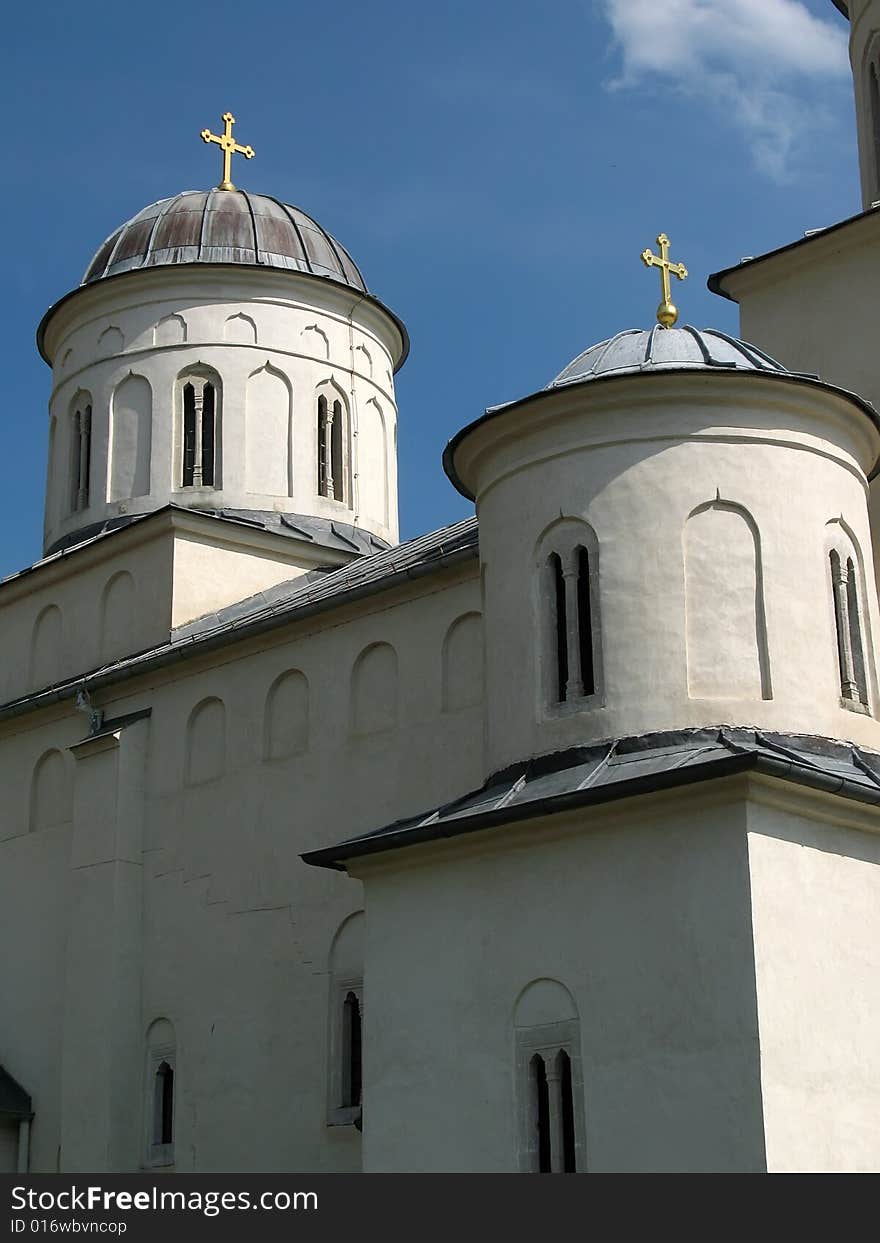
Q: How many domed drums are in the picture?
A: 2